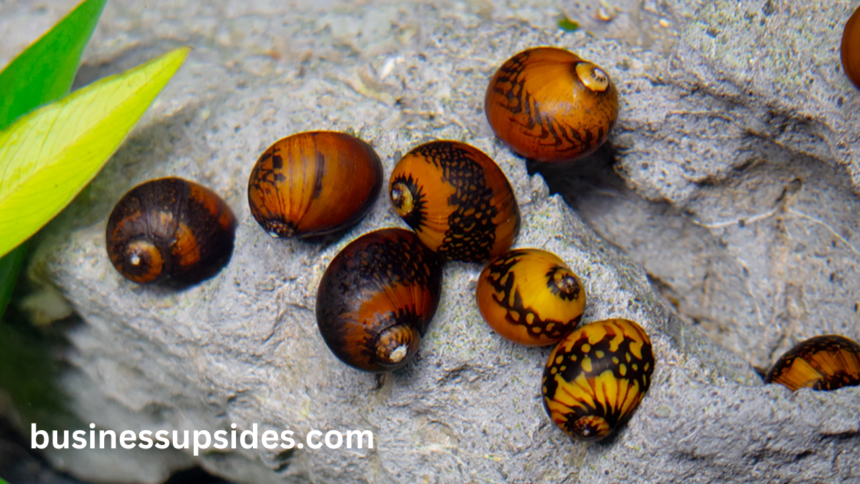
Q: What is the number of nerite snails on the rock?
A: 9